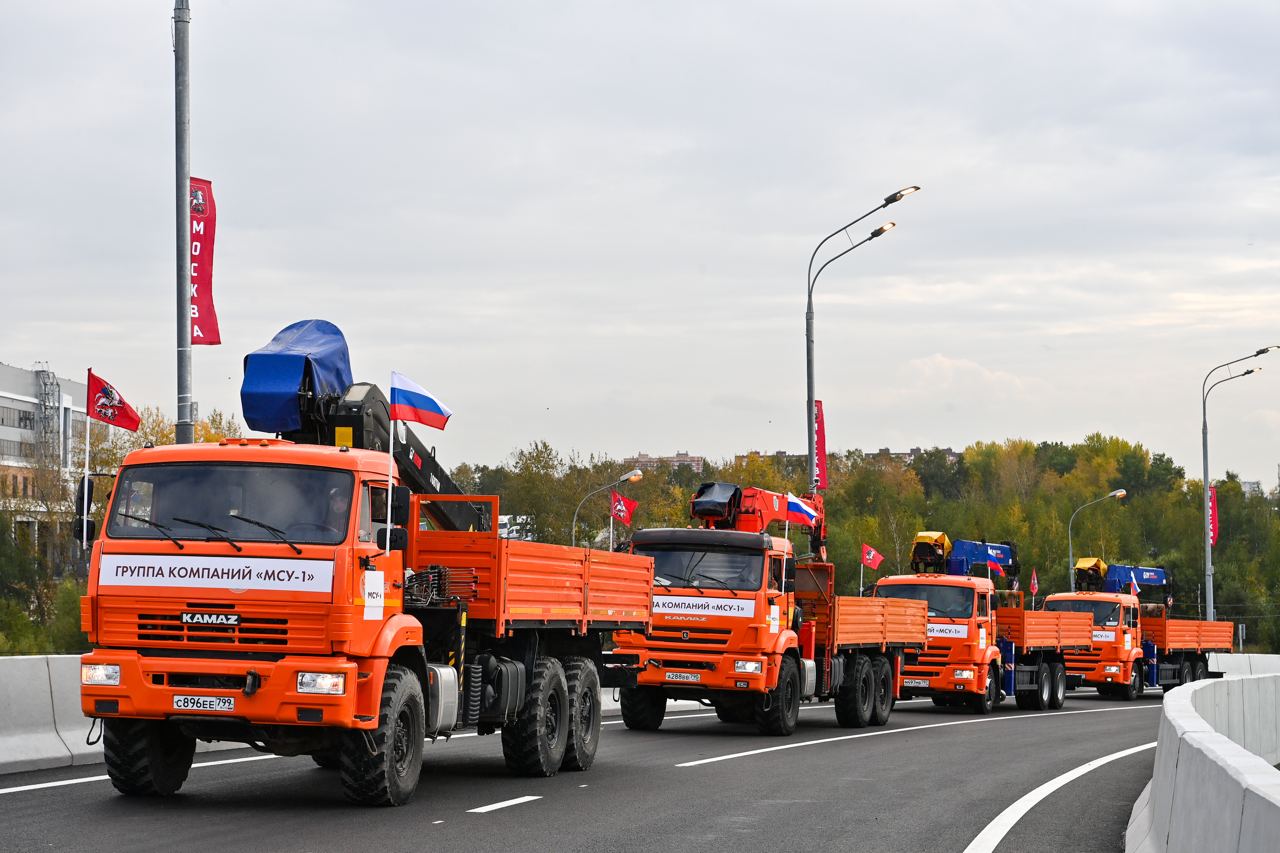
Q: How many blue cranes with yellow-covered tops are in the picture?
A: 2